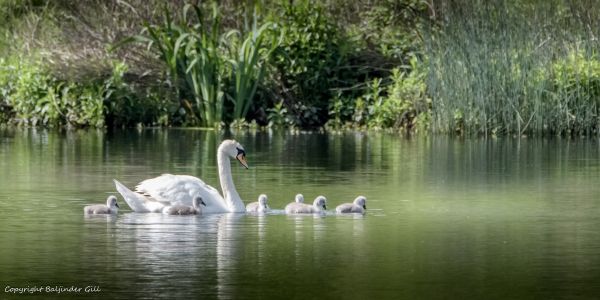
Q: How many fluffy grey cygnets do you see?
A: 6